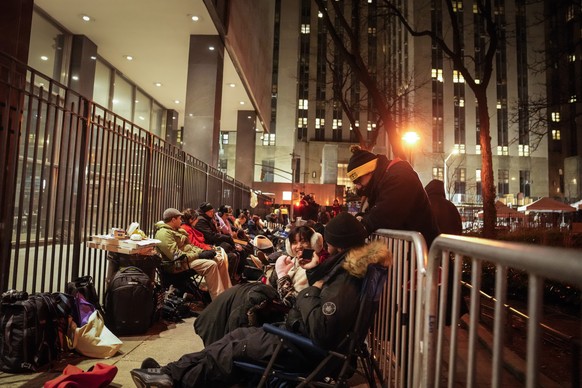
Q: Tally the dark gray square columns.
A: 4